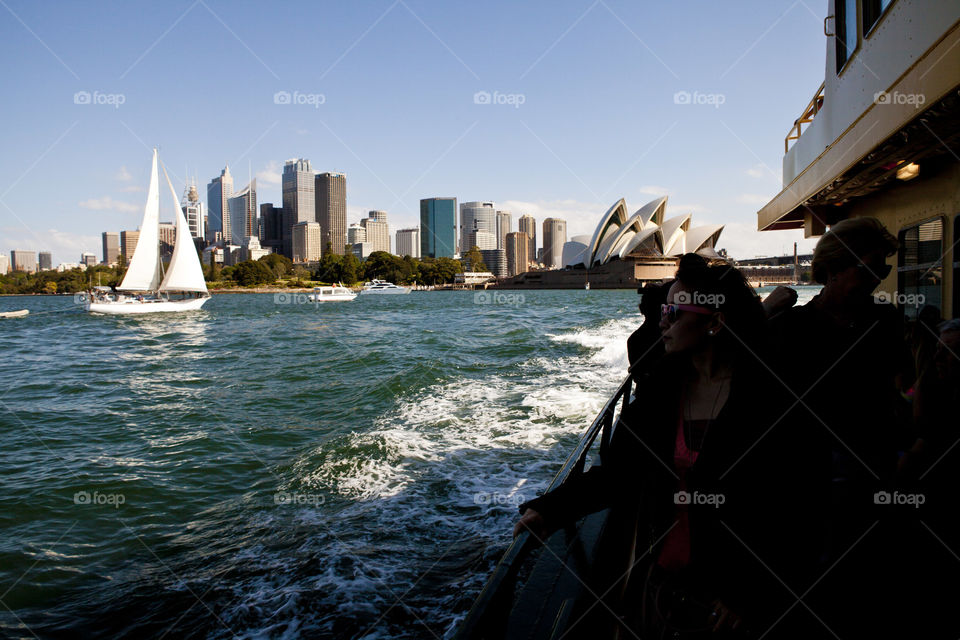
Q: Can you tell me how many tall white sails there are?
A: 2